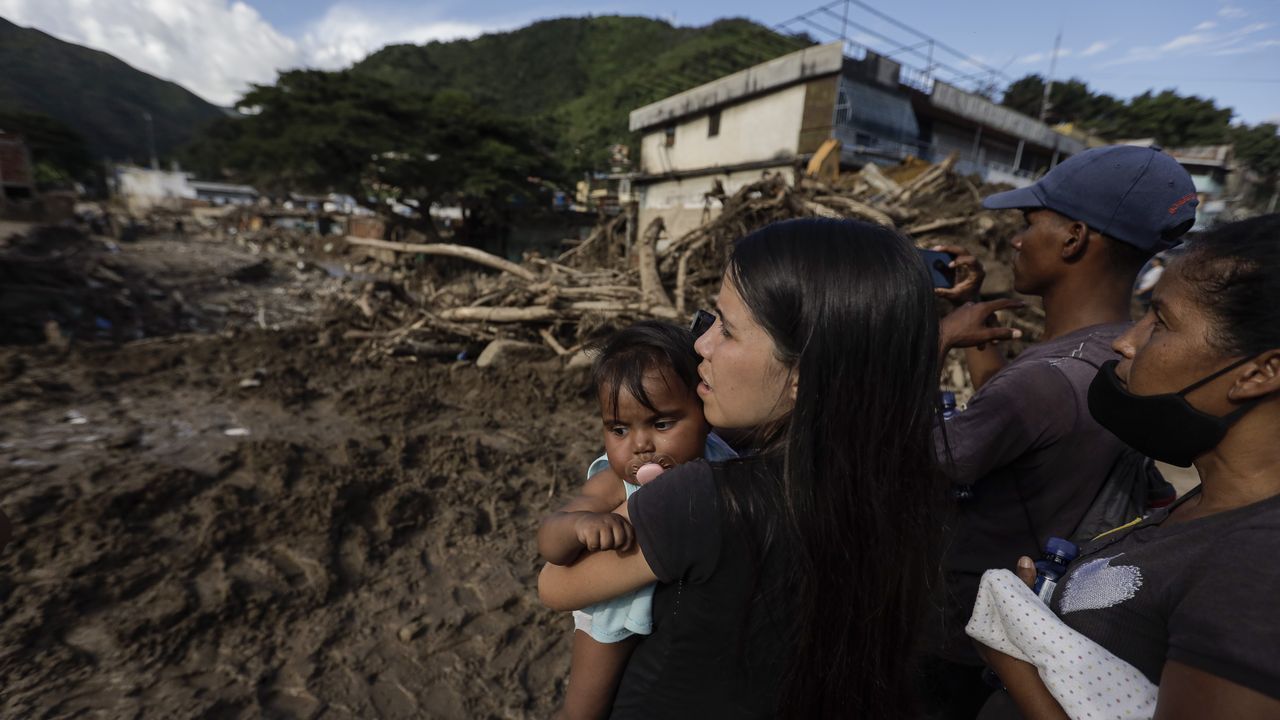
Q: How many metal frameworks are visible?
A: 1